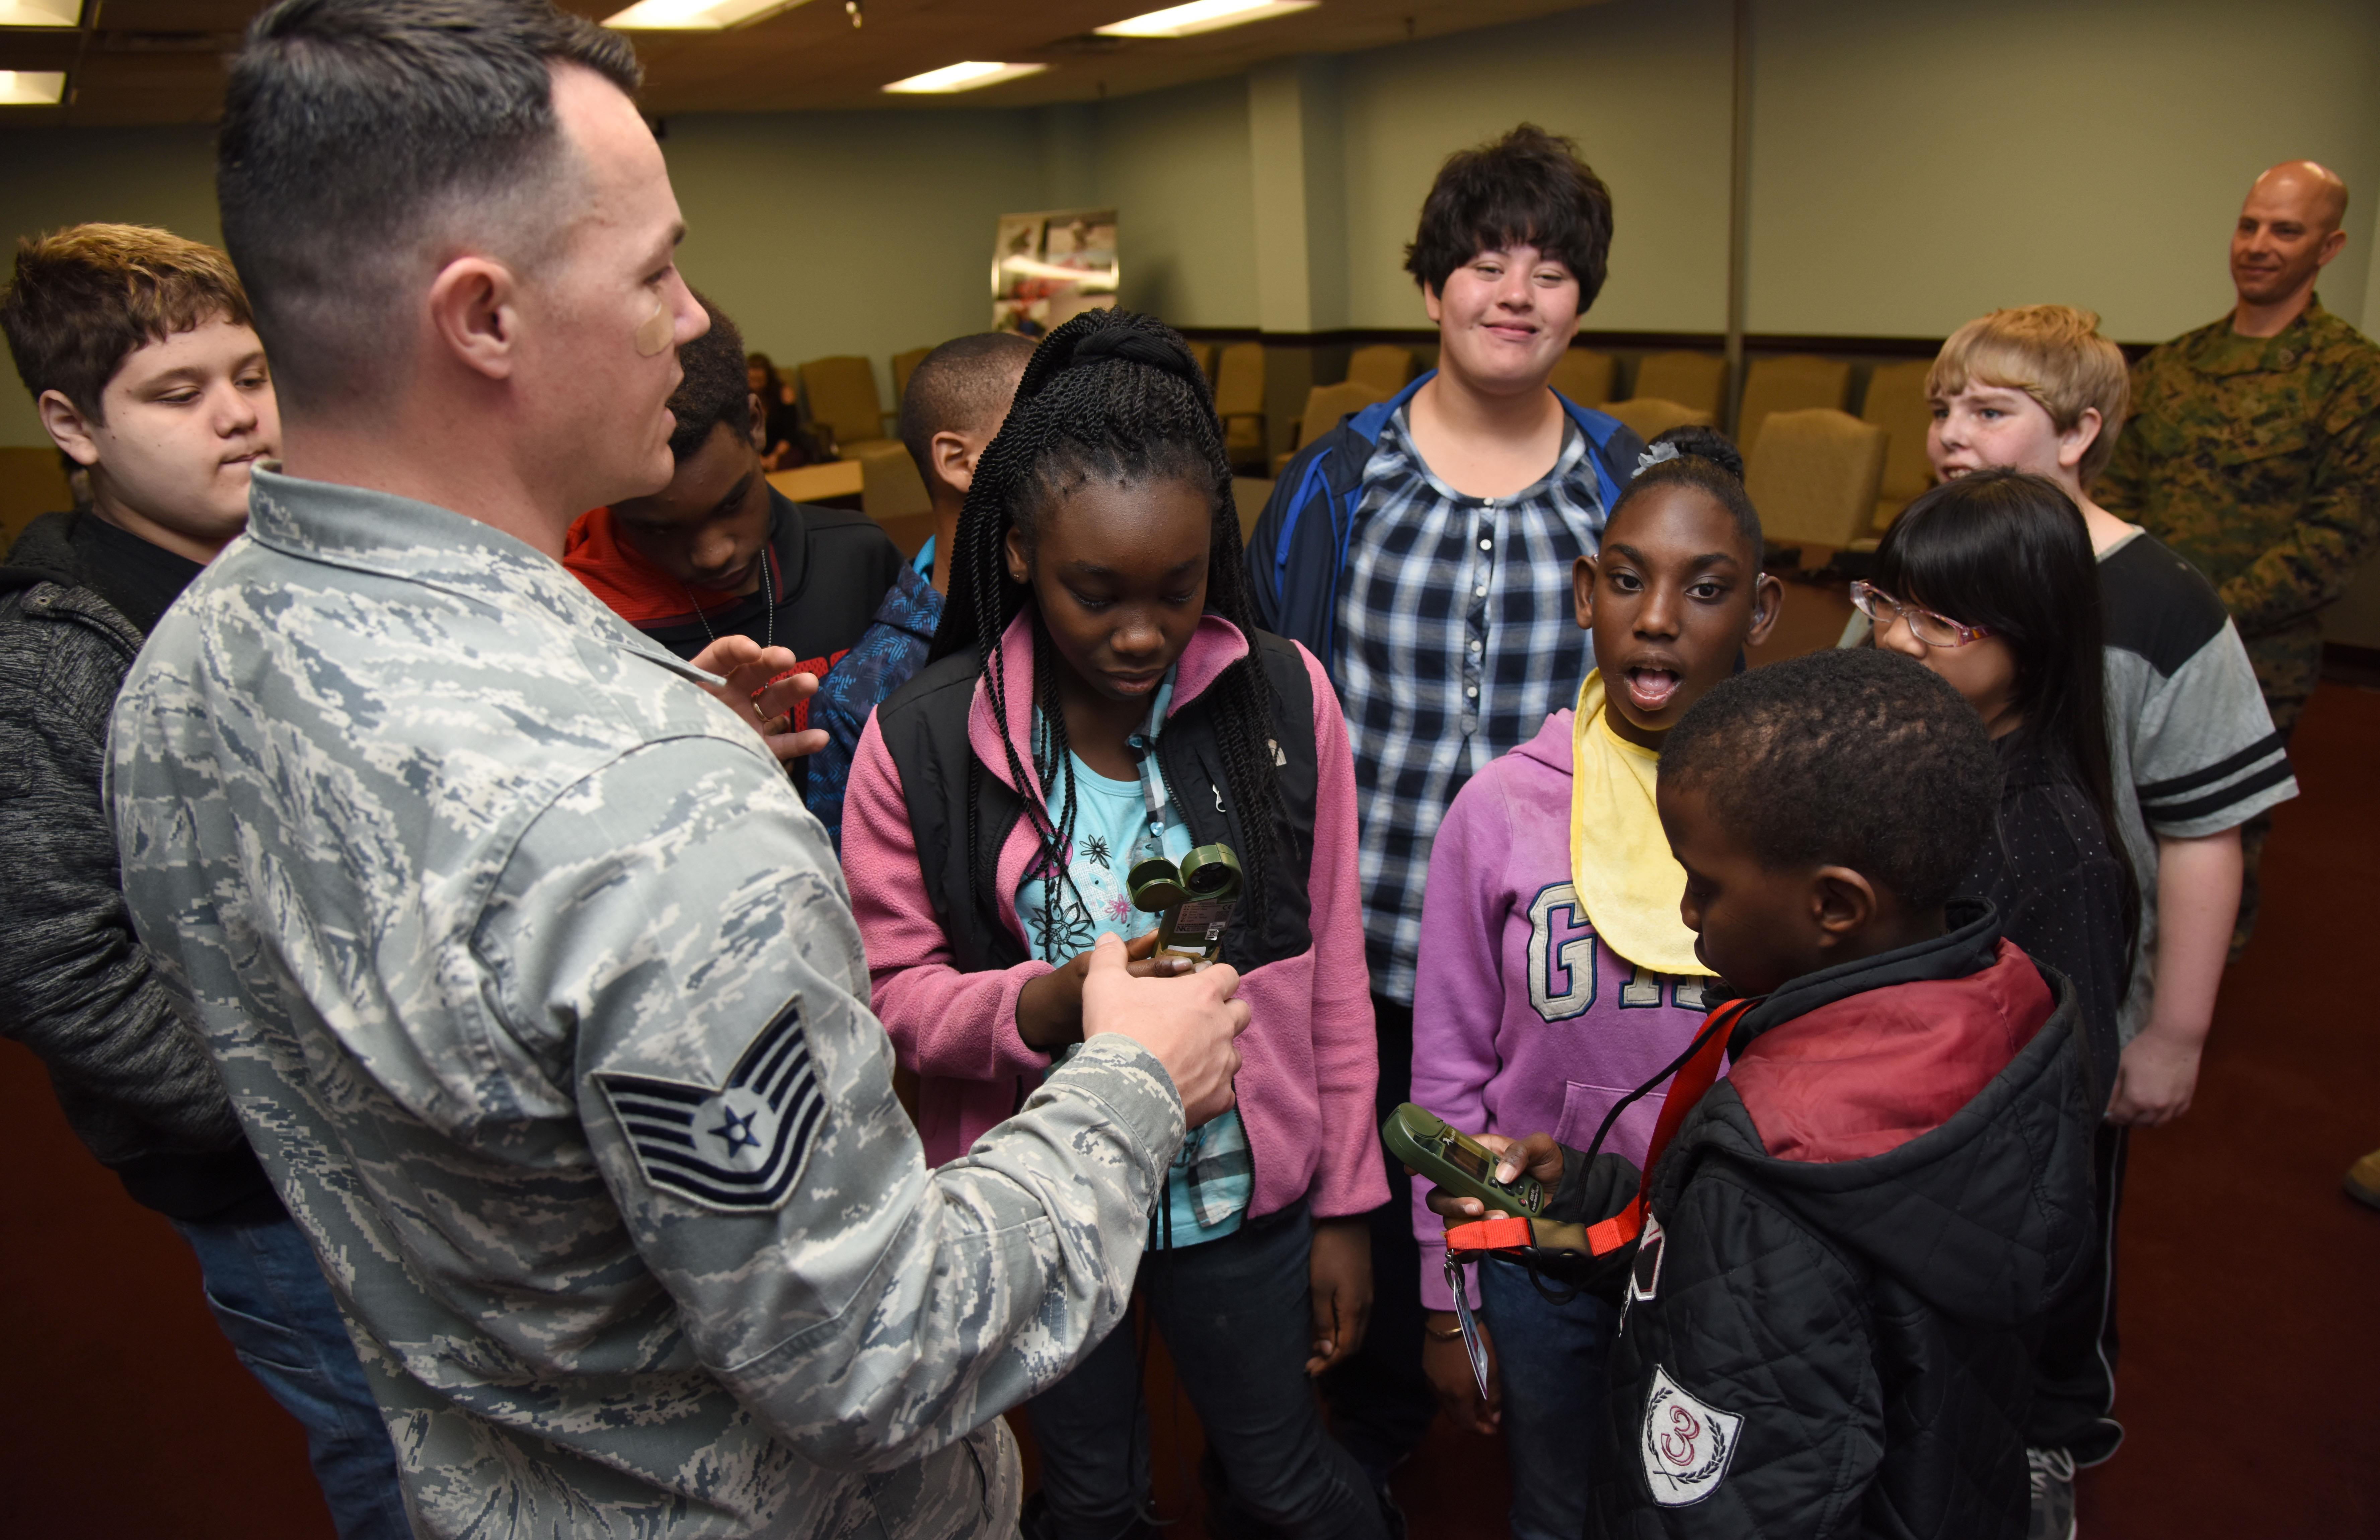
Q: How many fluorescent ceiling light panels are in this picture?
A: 5